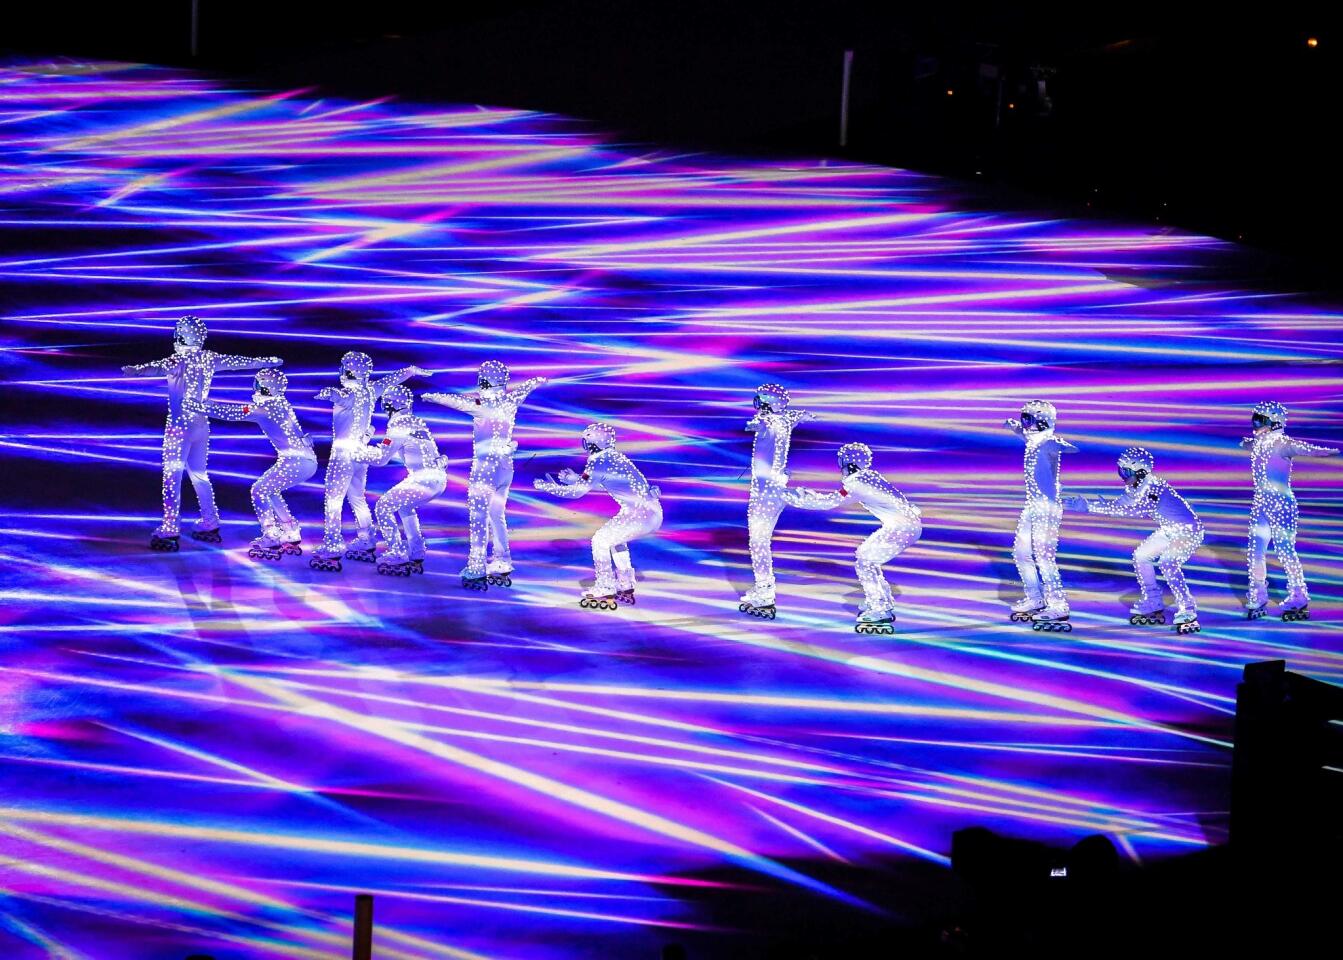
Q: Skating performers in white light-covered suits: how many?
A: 11